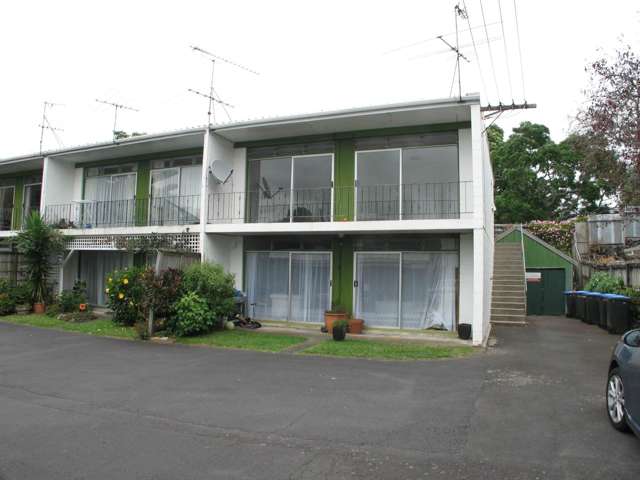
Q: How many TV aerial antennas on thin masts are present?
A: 4